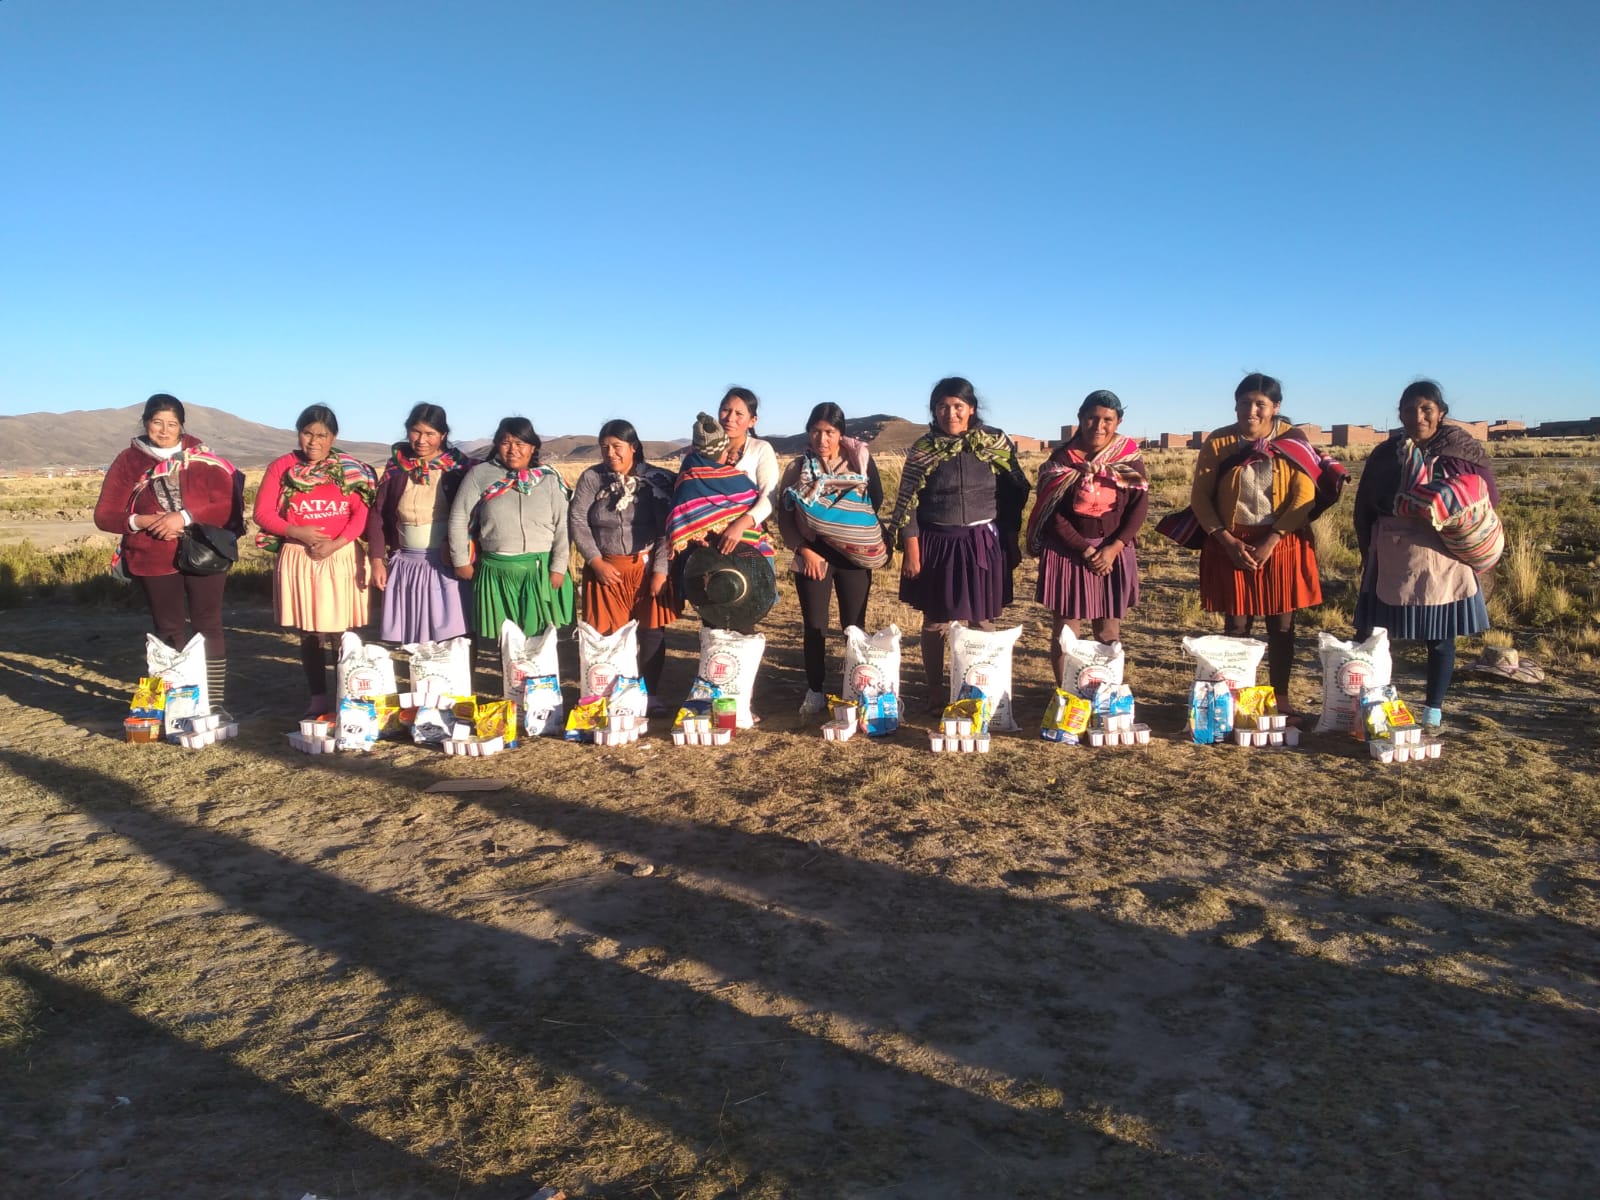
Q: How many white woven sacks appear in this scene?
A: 11